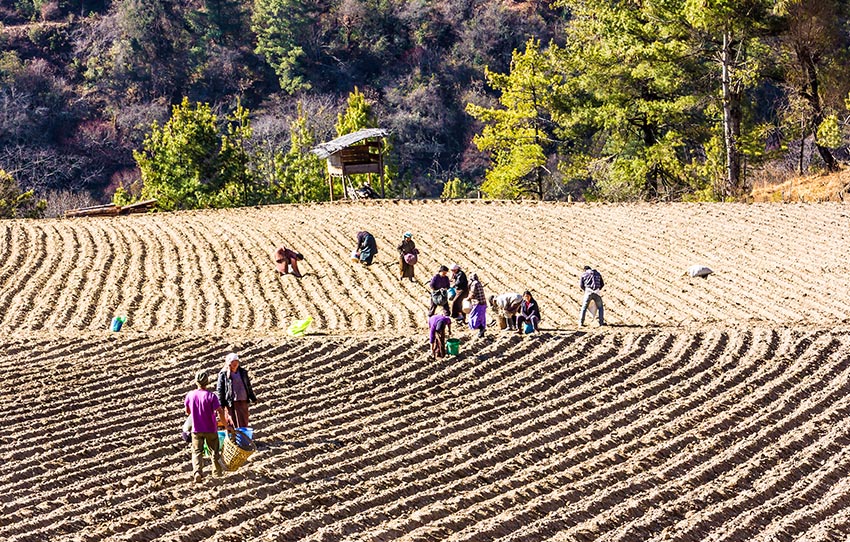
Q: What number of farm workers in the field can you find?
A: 12